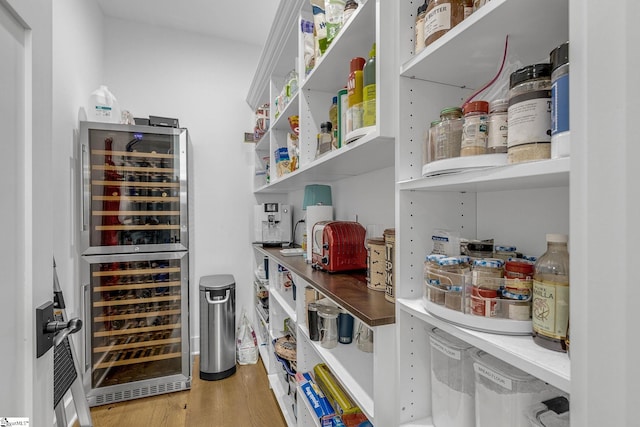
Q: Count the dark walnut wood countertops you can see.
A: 1